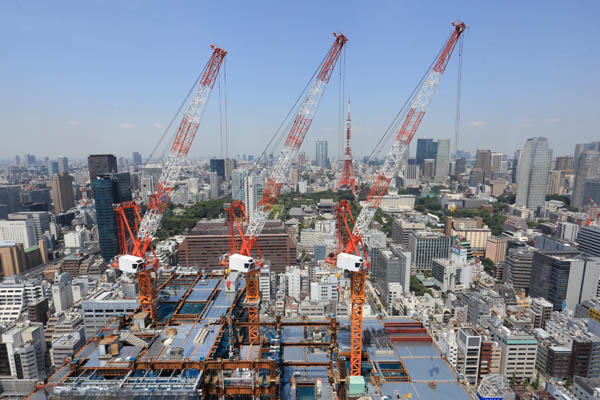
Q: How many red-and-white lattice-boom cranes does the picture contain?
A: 3